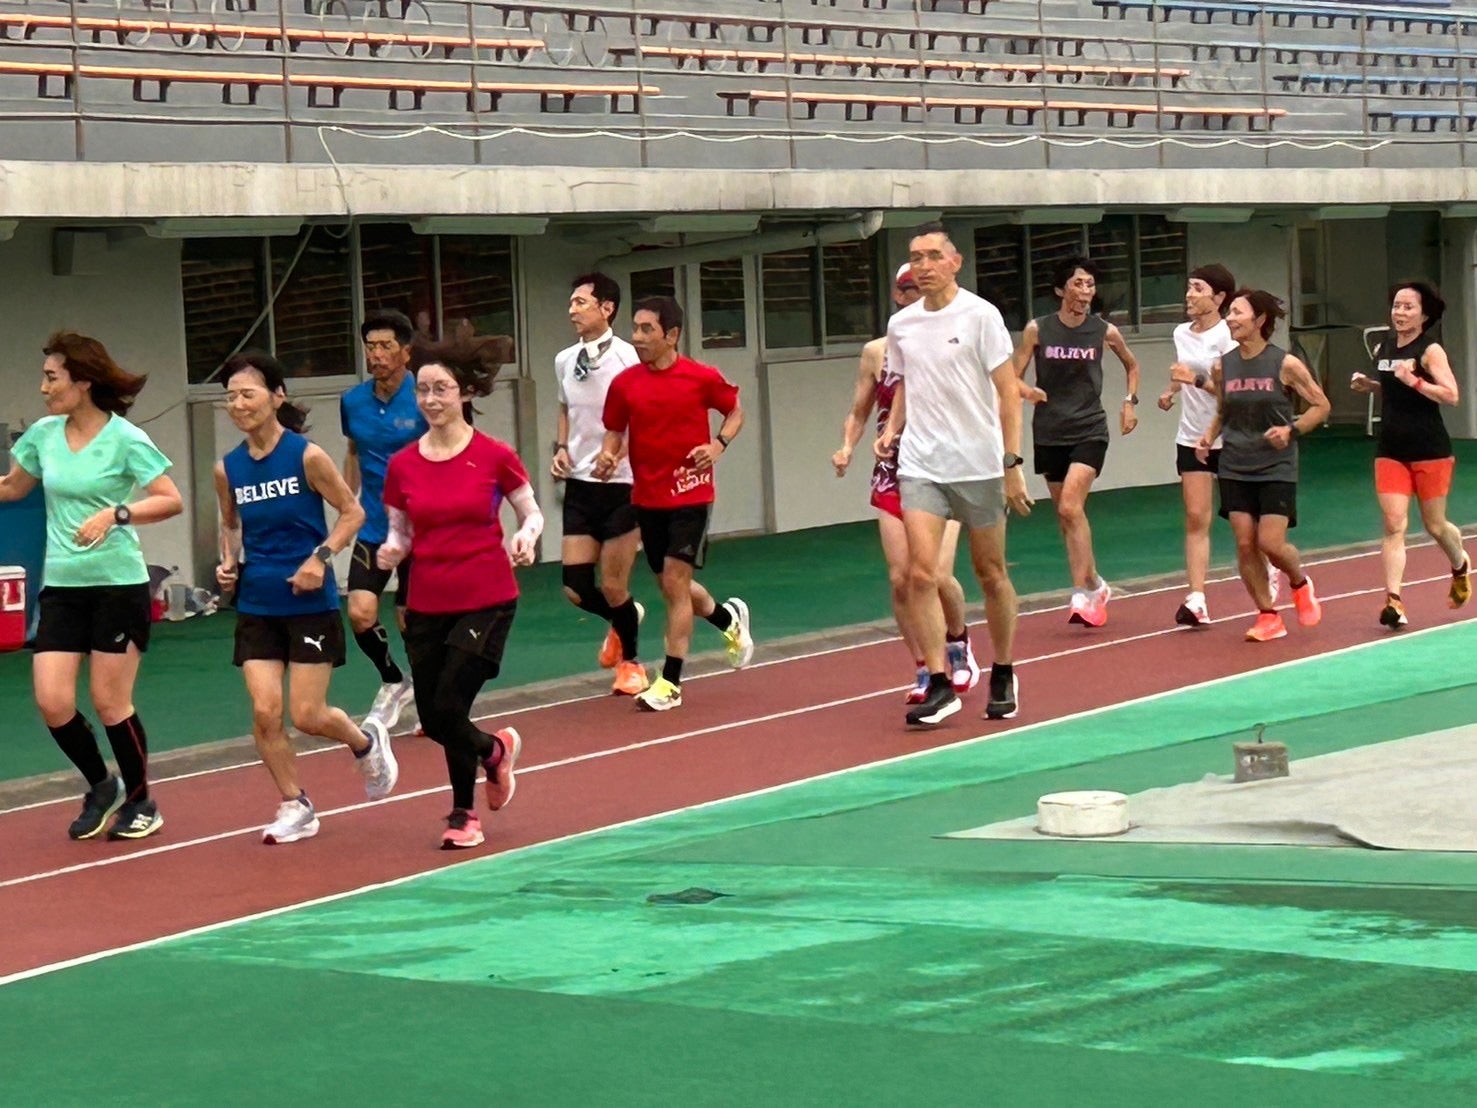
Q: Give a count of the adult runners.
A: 12